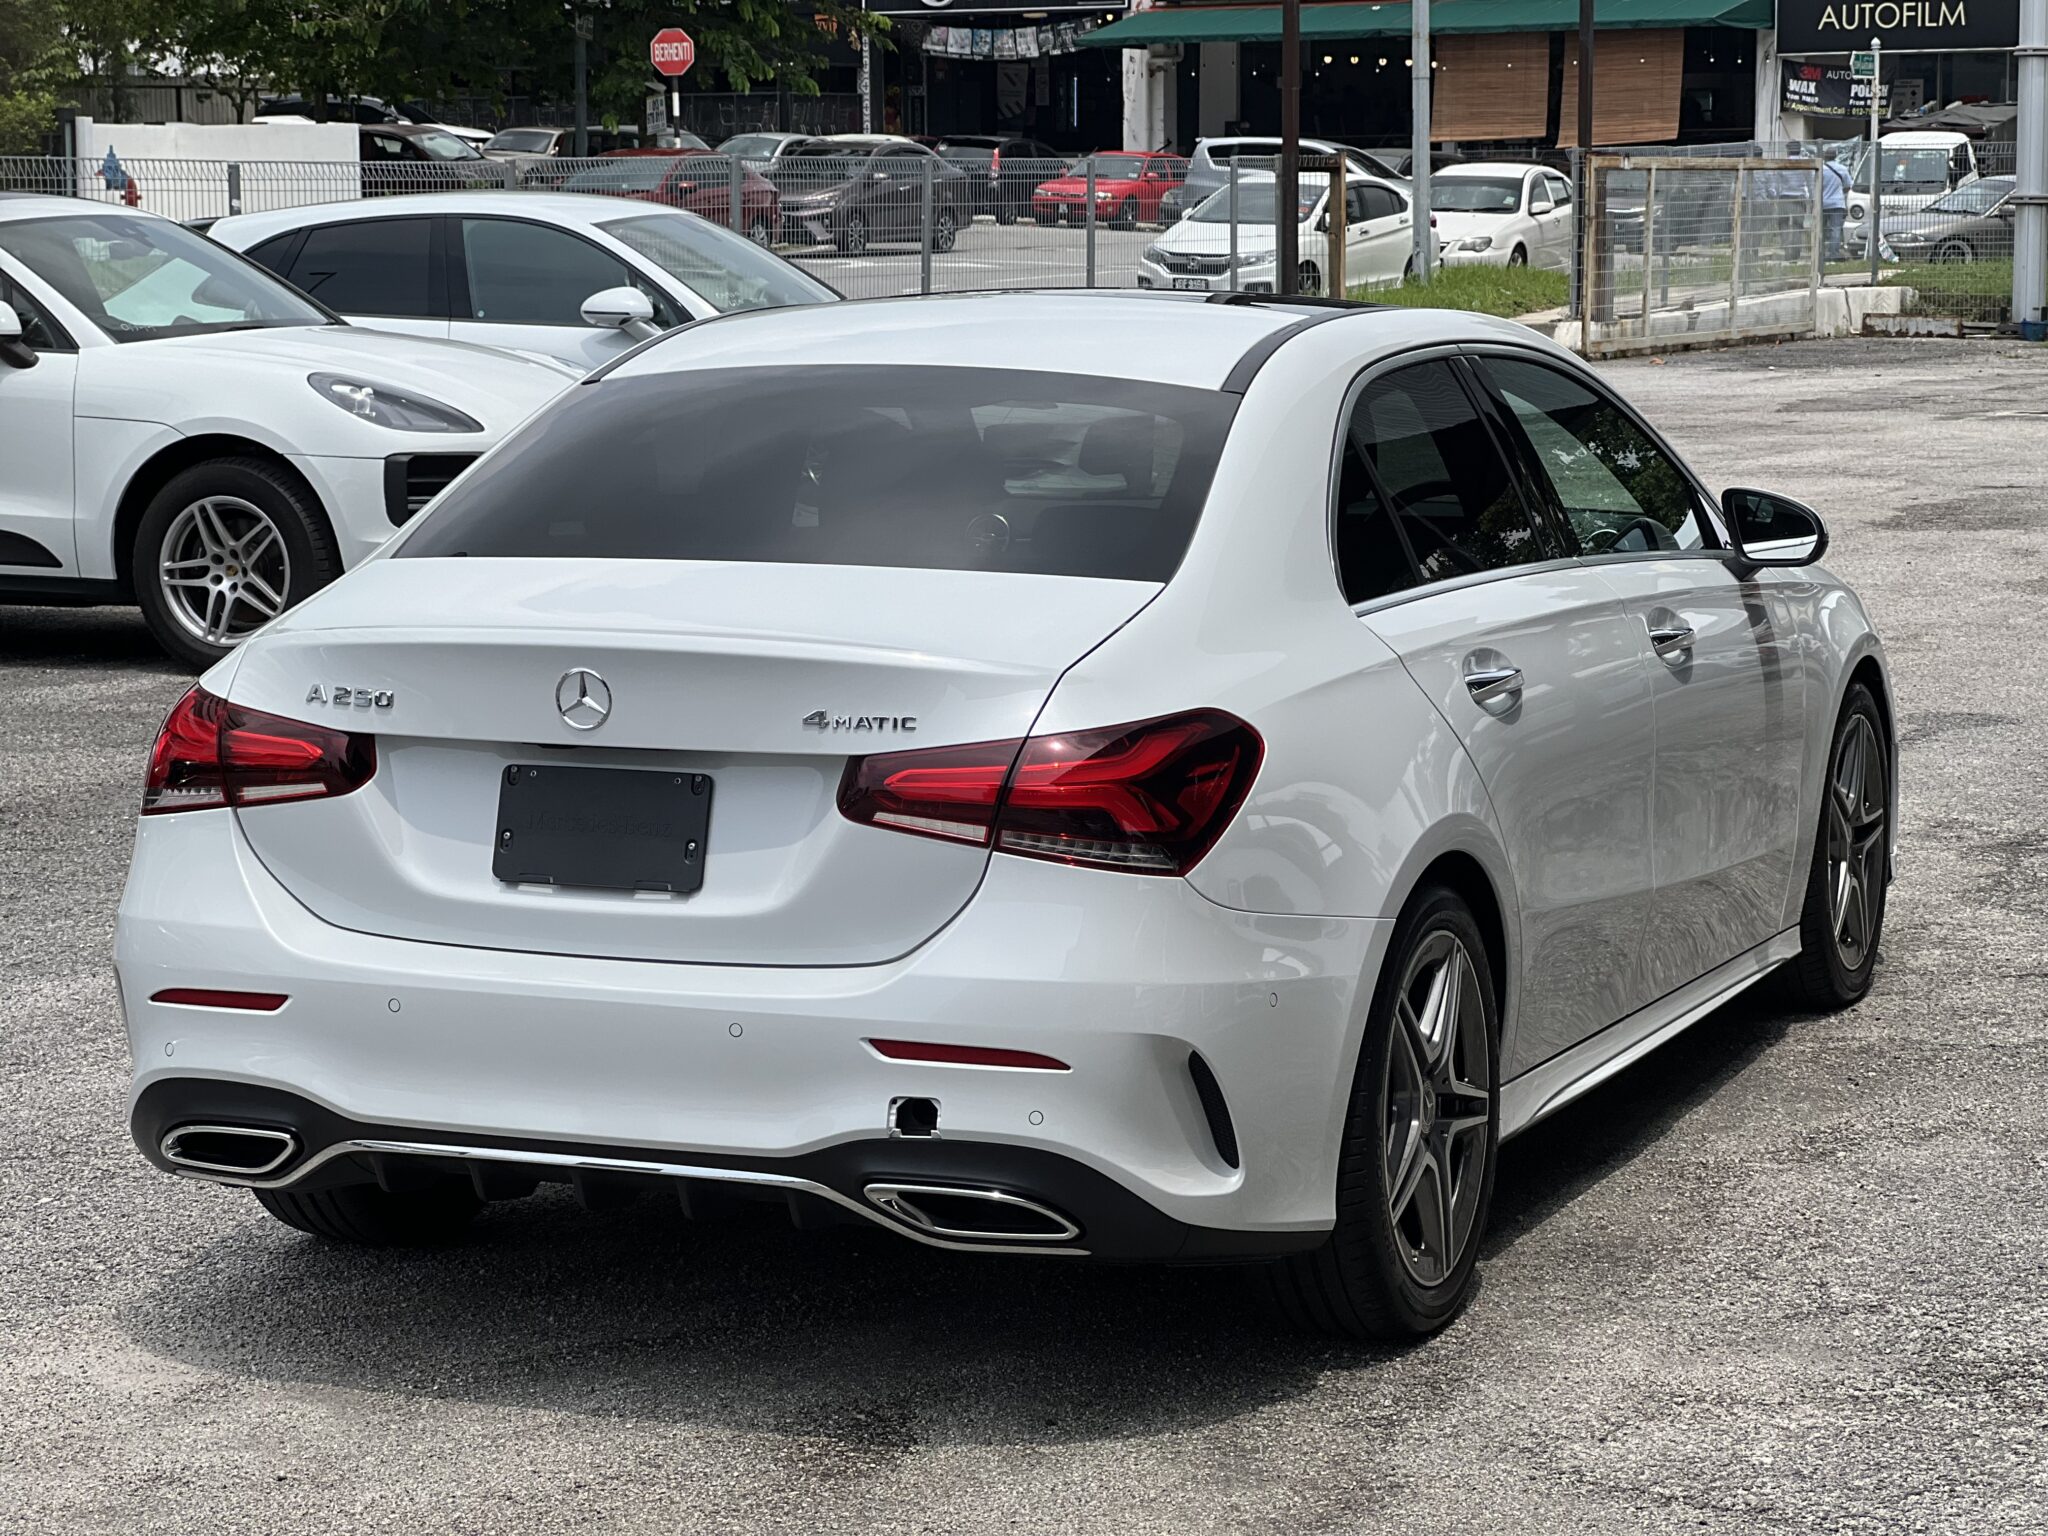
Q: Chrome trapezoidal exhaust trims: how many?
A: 2